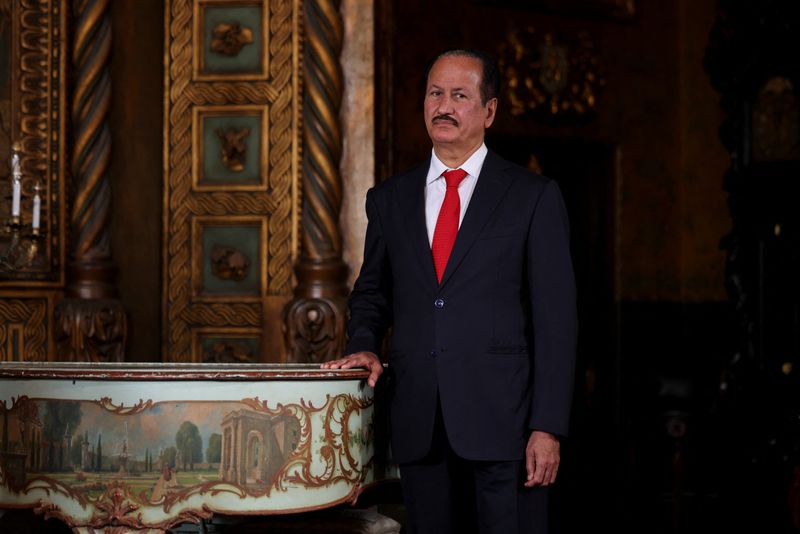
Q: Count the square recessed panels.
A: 4